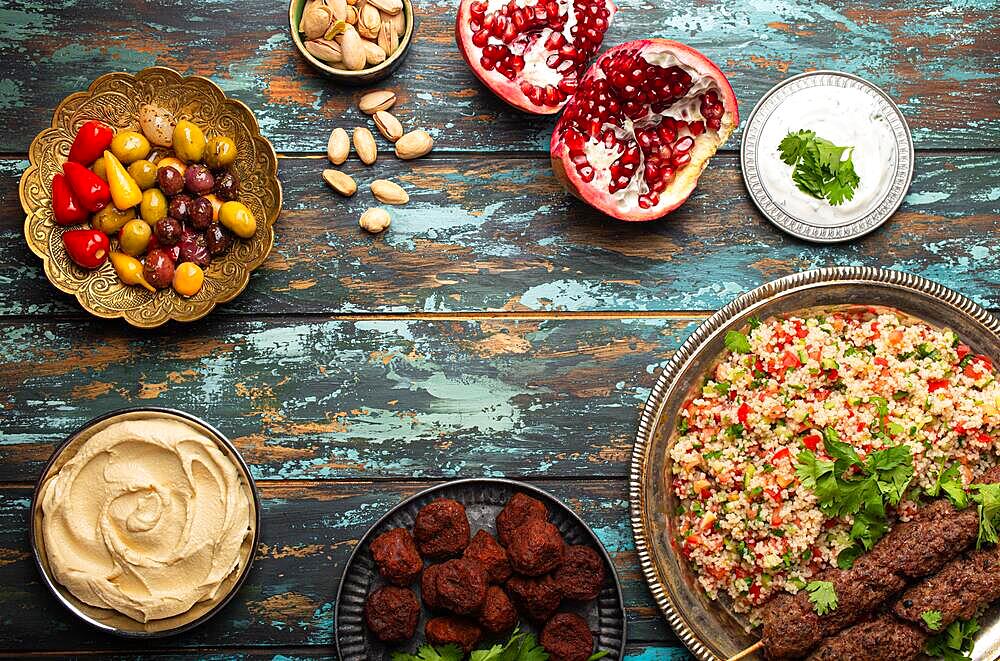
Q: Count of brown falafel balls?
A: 13